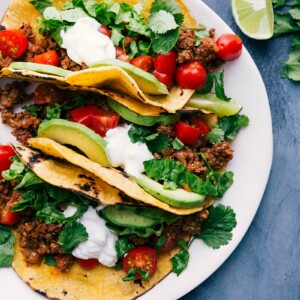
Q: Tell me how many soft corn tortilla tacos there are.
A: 3